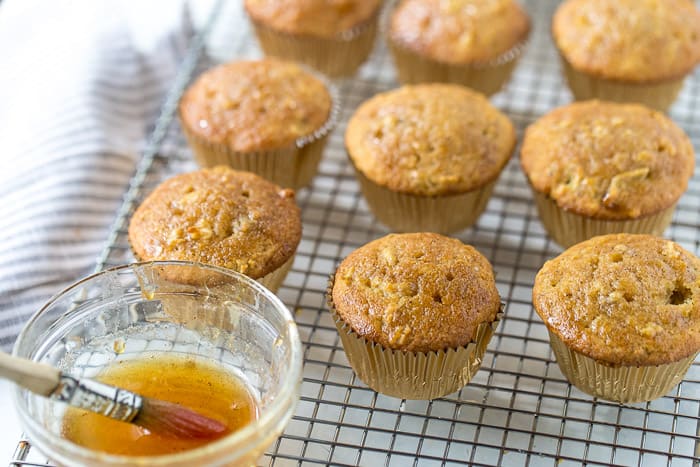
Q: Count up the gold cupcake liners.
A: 9